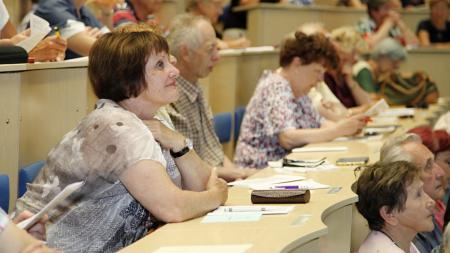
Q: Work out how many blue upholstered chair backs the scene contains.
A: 4